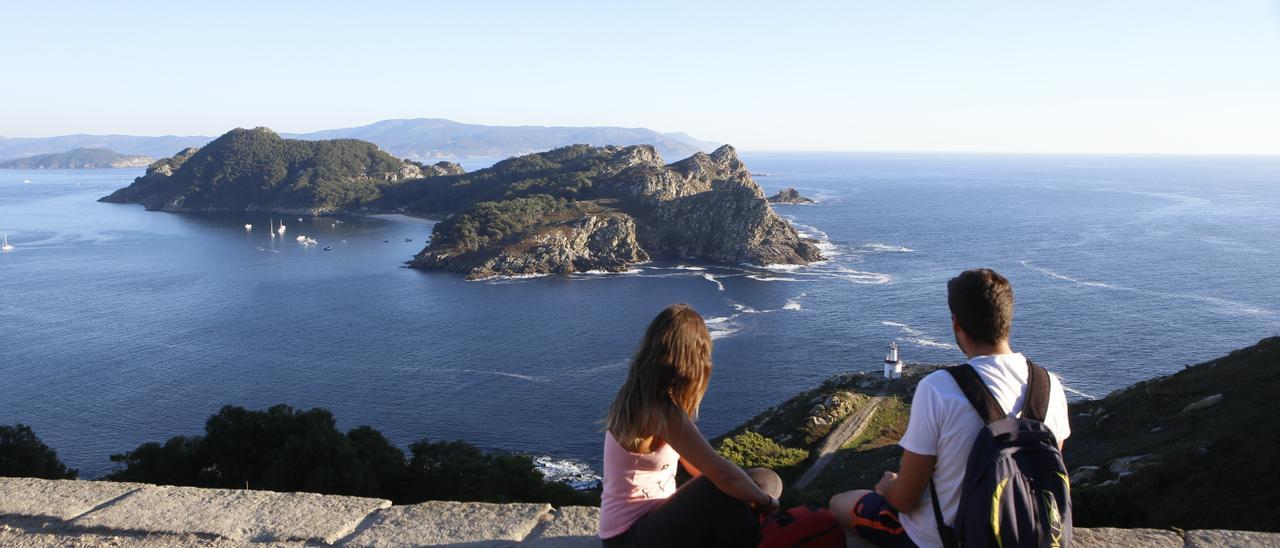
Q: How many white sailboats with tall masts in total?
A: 3